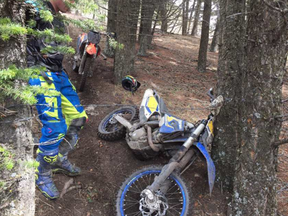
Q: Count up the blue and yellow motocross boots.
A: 2